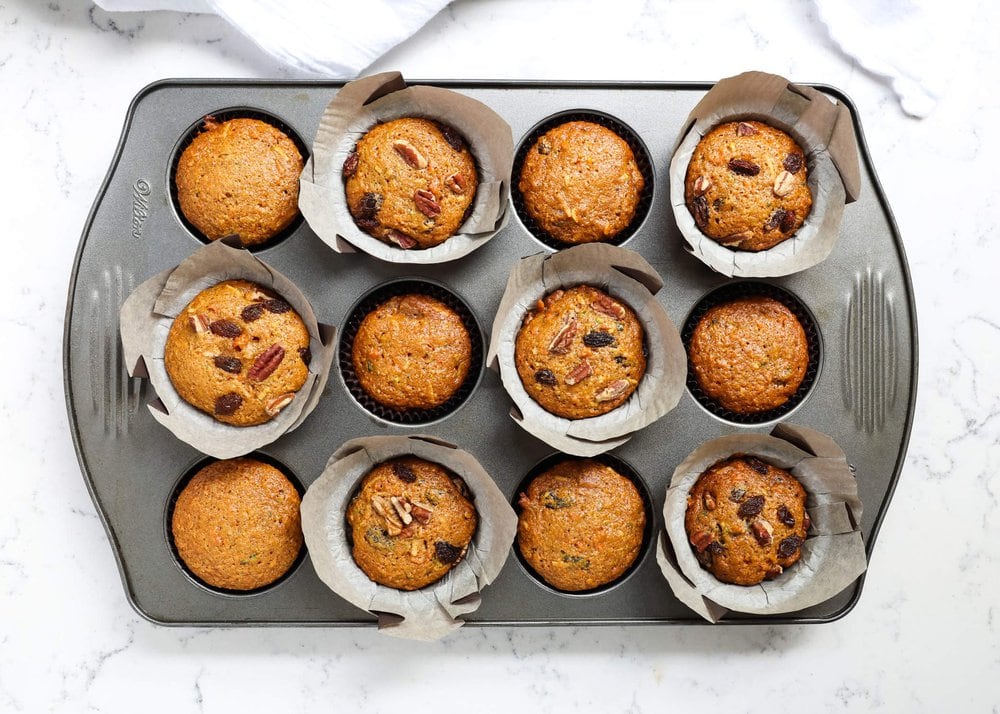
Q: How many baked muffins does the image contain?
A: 12